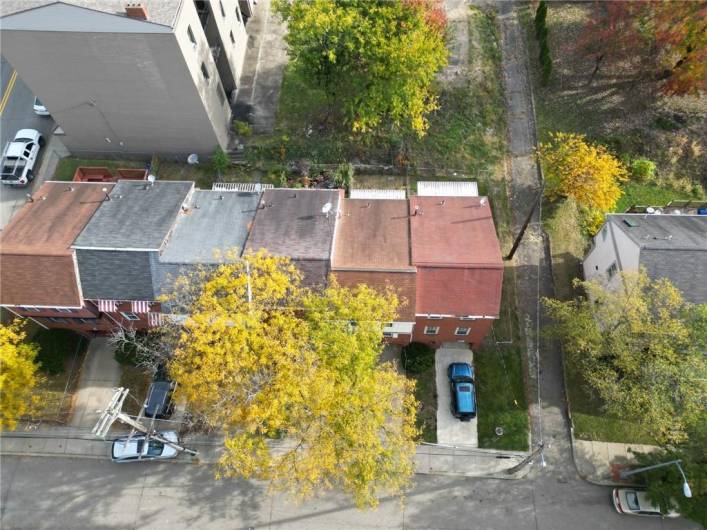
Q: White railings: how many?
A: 3